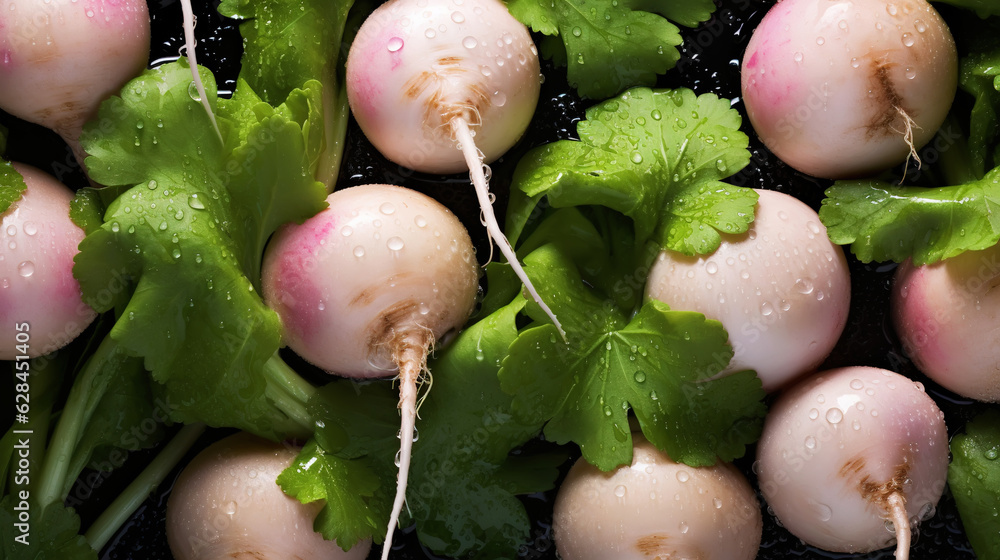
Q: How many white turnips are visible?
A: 10